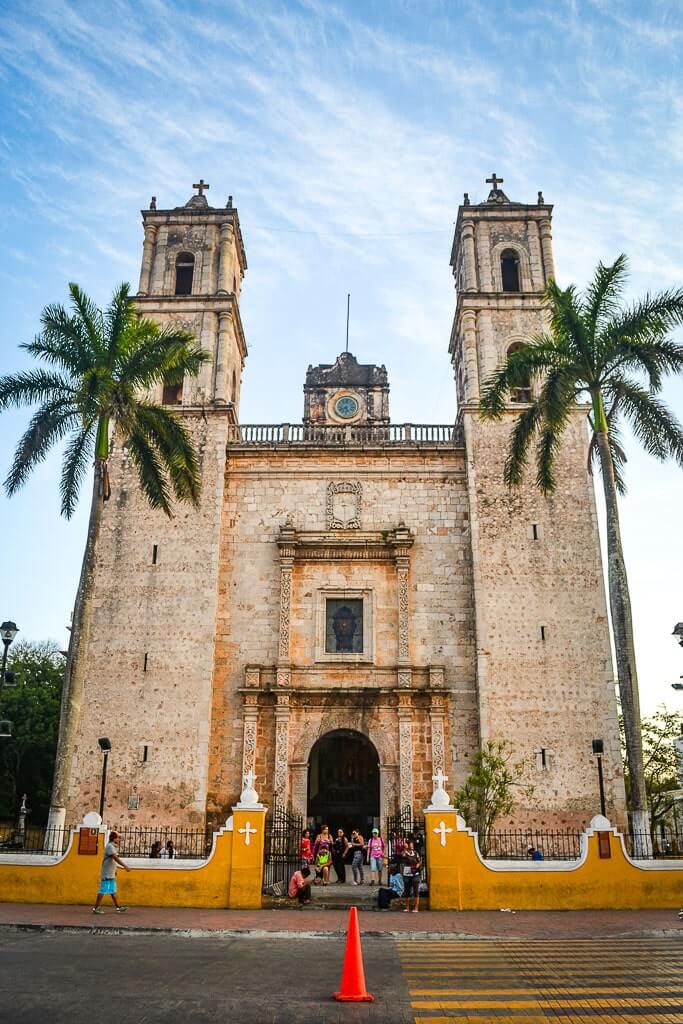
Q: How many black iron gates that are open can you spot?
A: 2